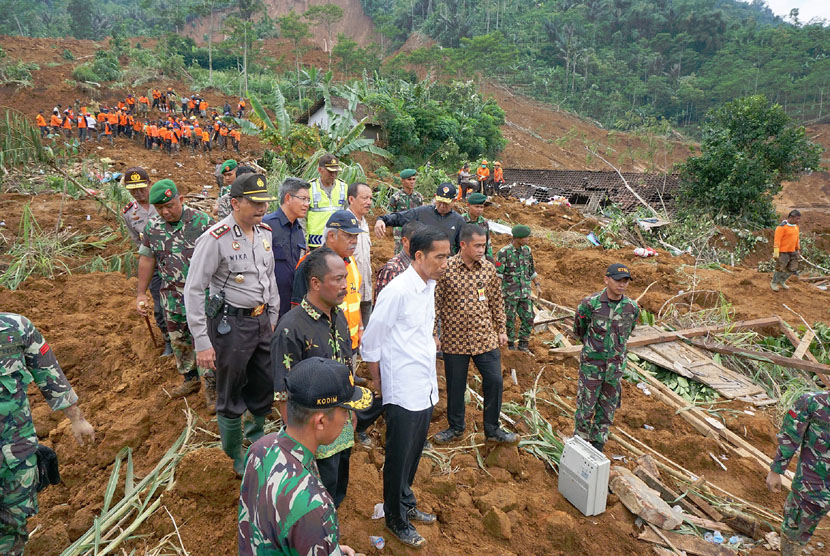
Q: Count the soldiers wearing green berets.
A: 5